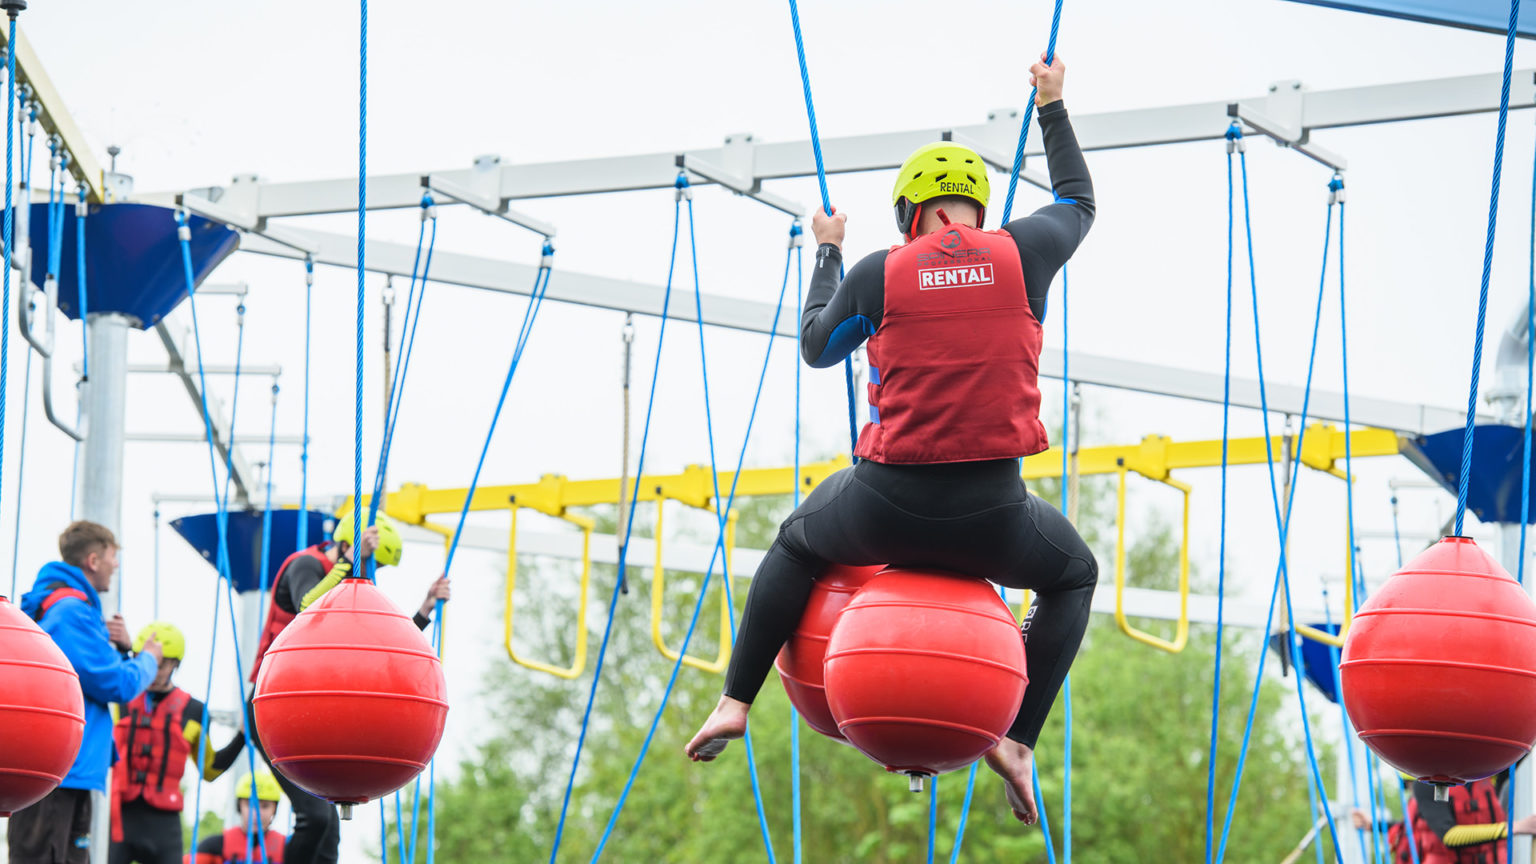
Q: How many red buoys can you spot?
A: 5